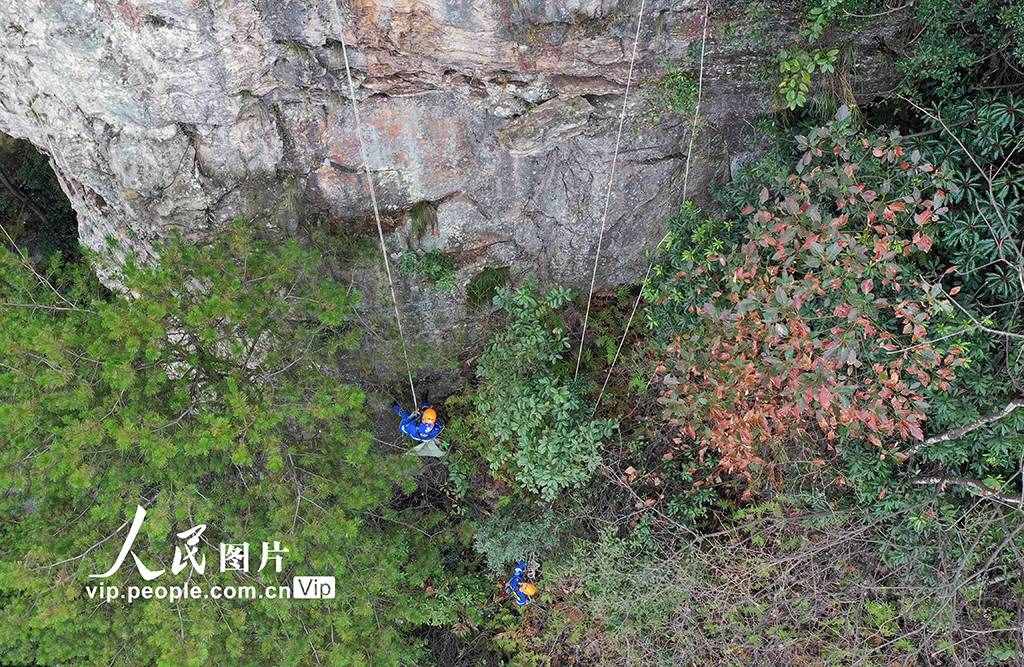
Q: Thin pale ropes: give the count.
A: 3